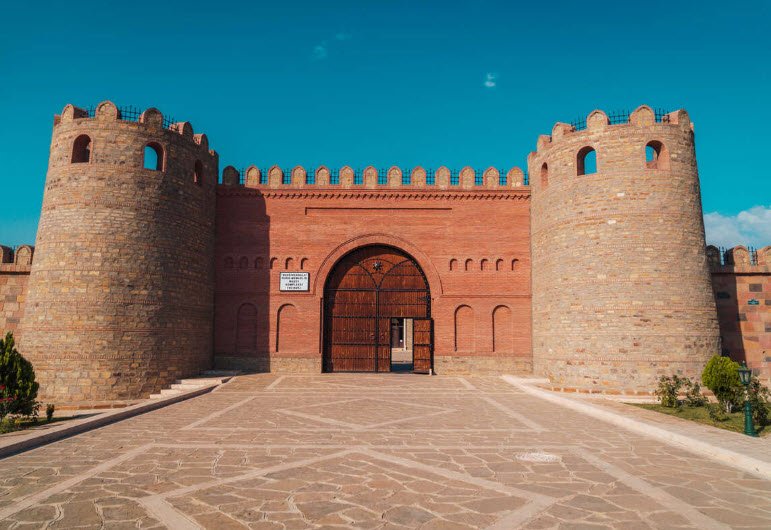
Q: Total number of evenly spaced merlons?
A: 13